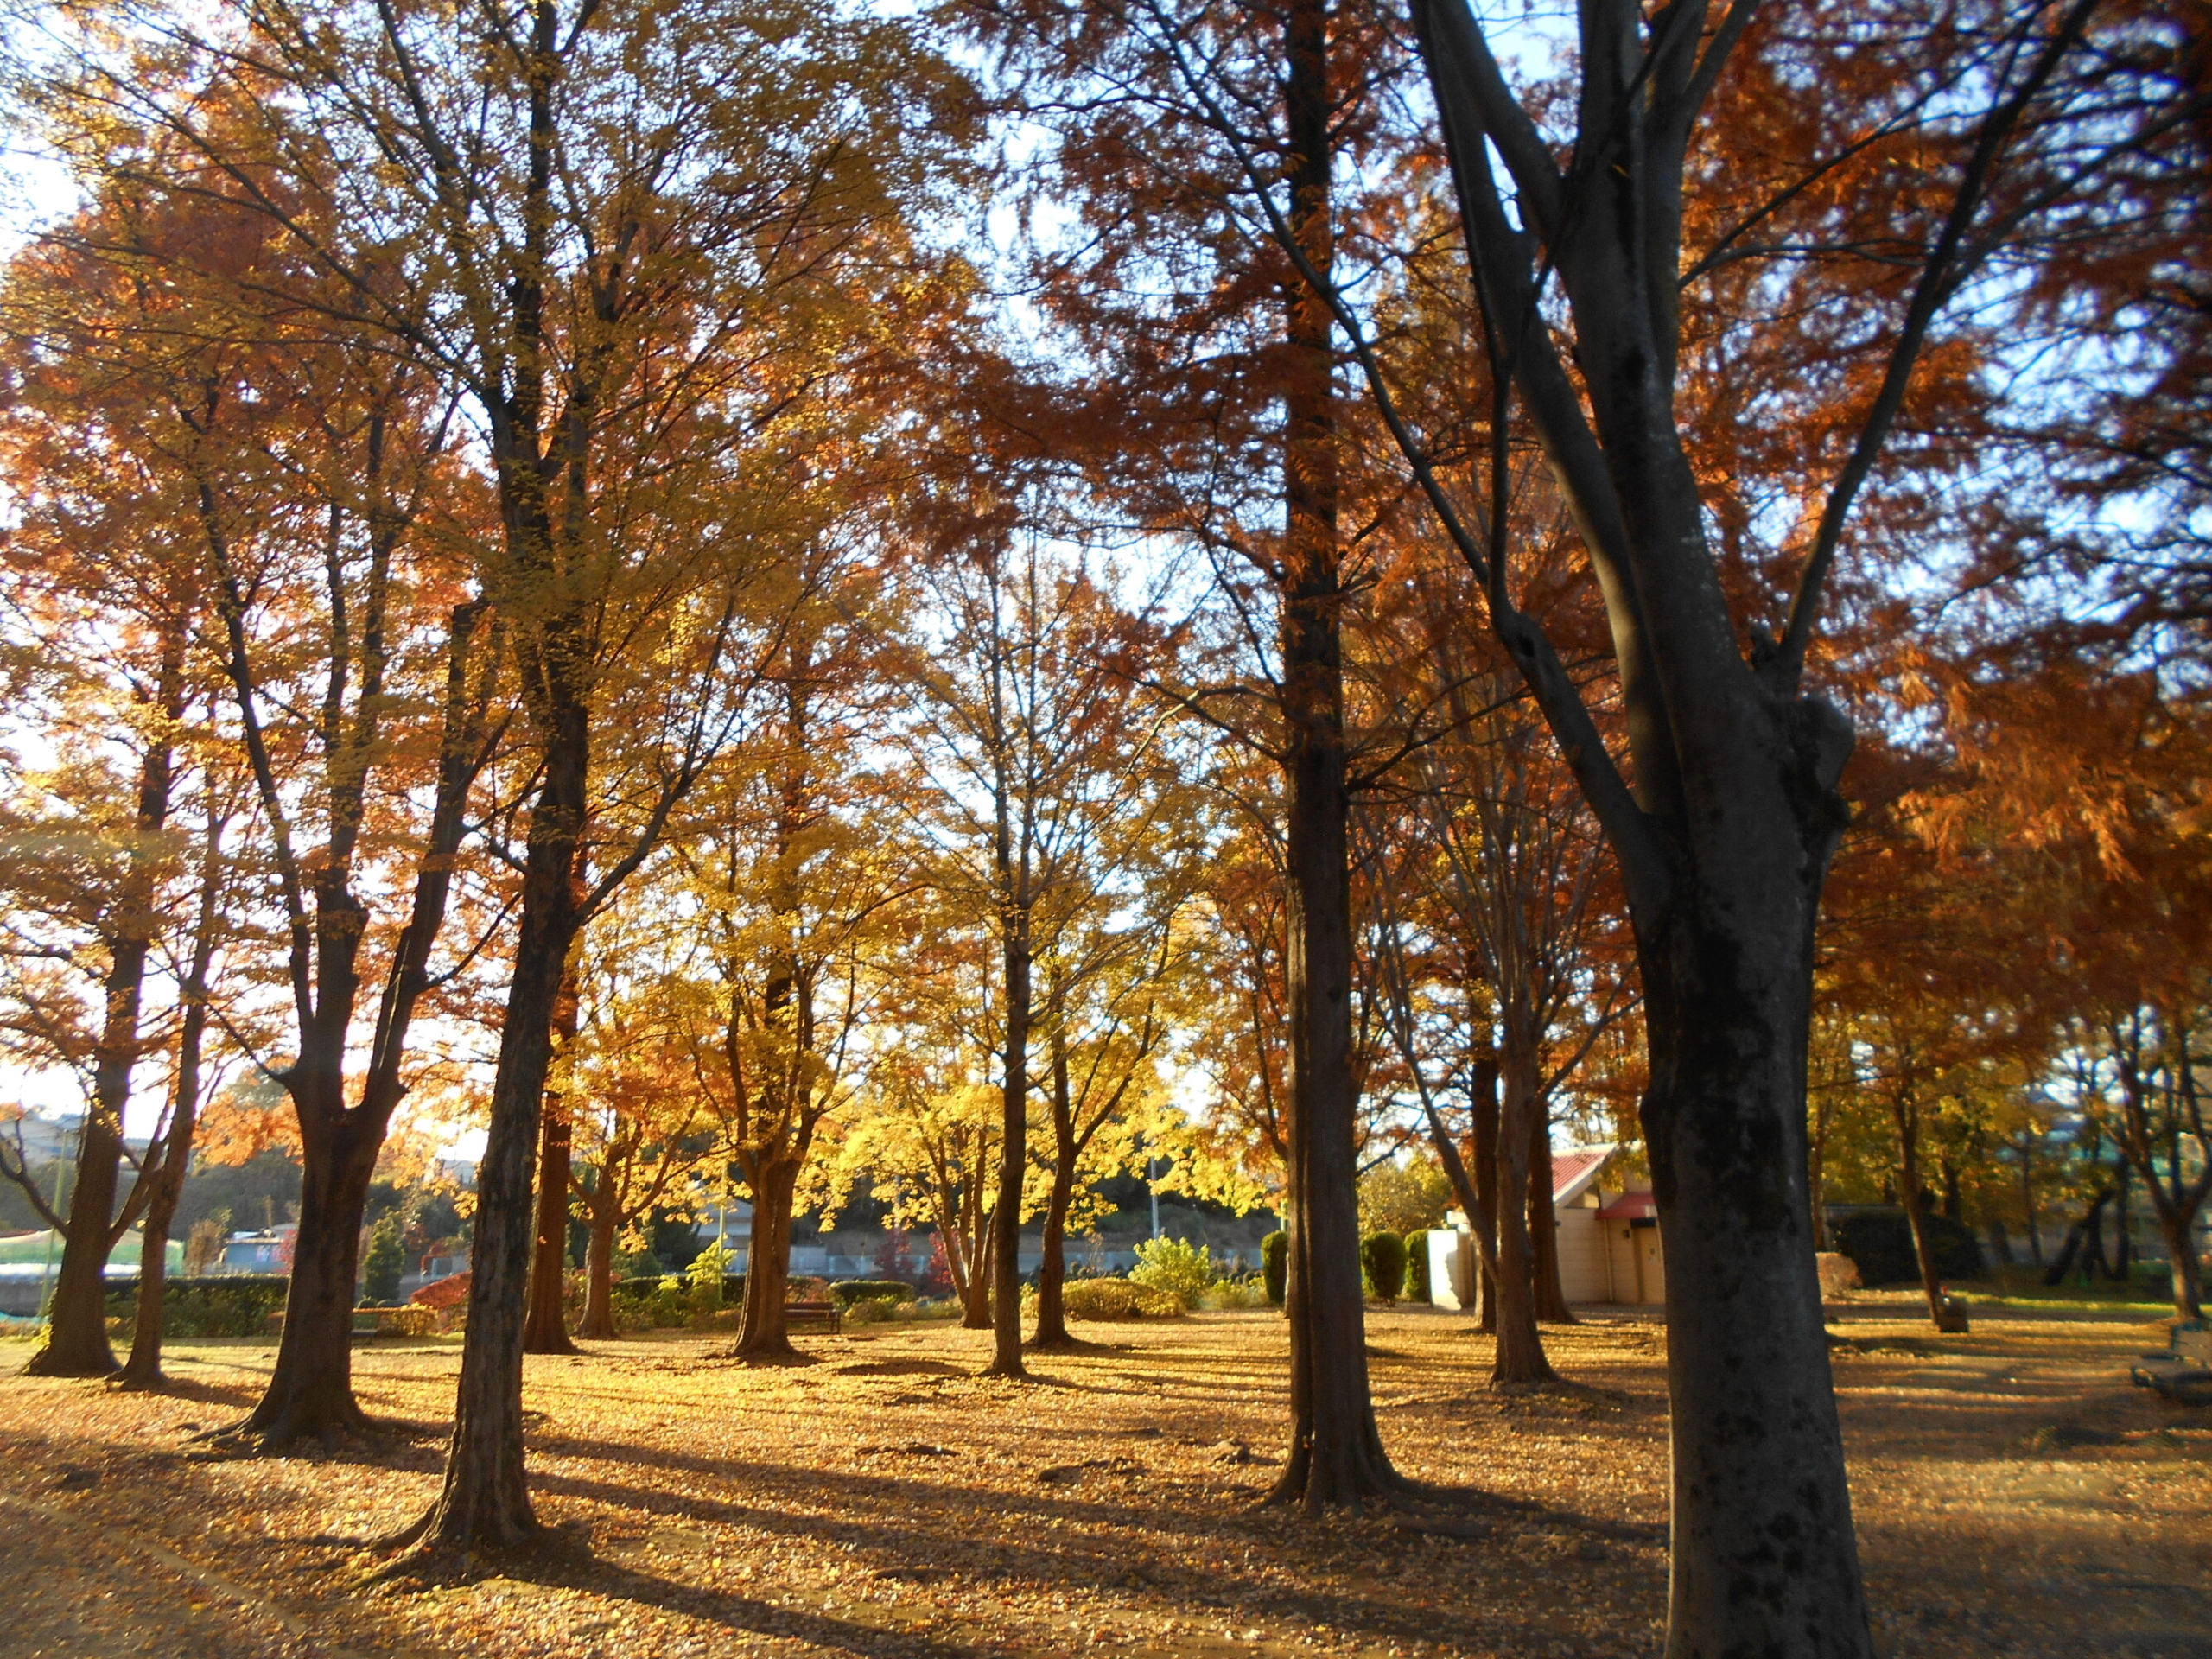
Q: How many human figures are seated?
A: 0